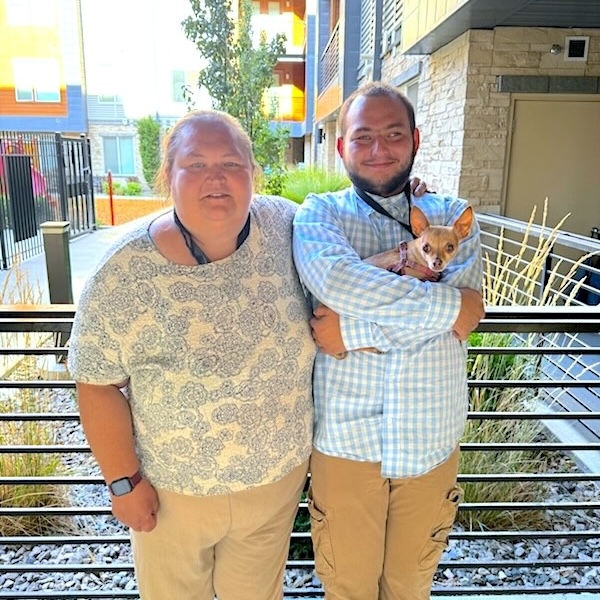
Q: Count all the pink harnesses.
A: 1